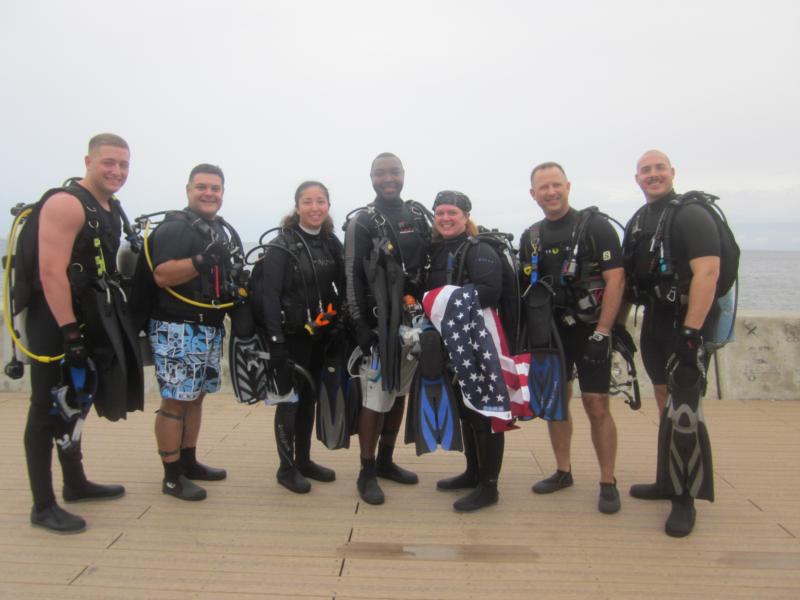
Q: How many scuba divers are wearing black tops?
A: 7